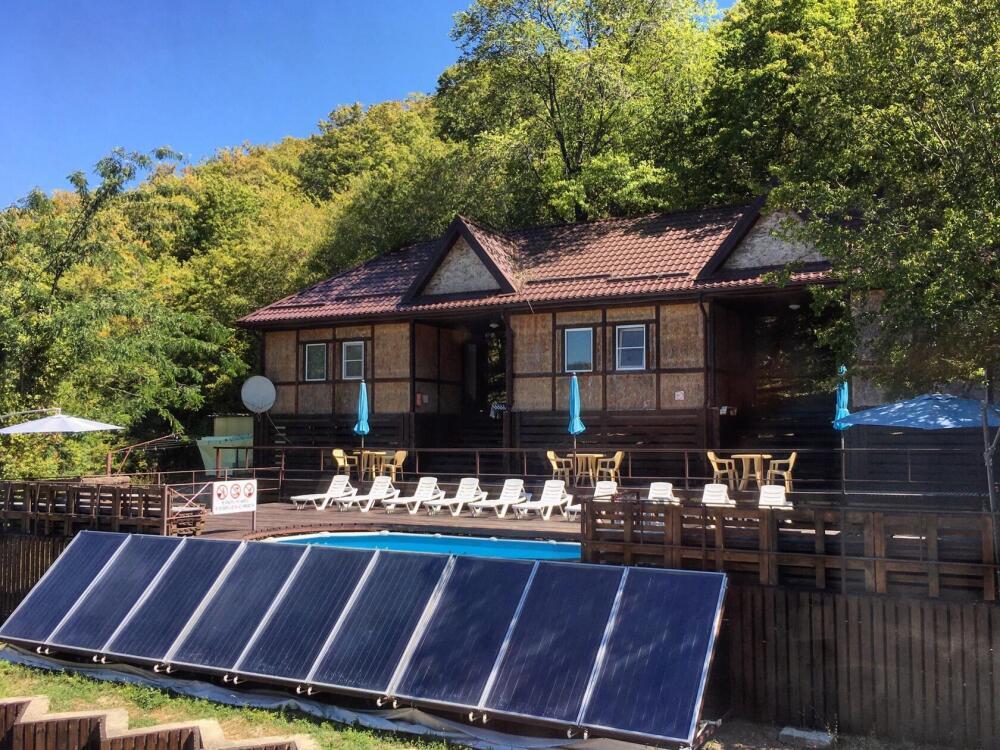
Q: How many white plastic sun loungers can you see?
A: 10